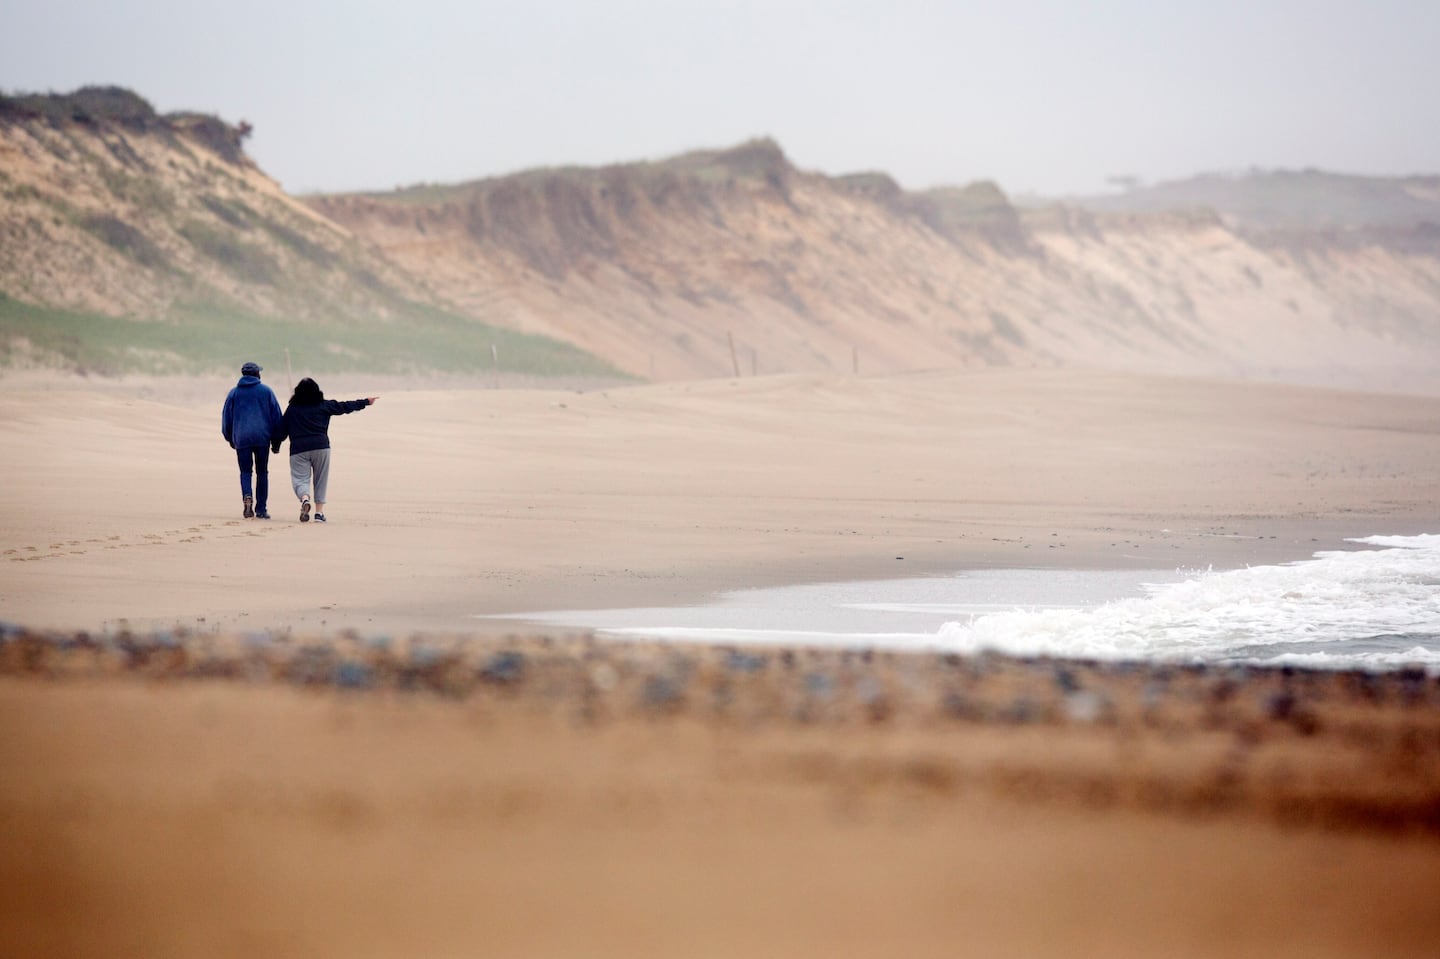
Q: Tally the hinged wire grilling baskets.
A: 0